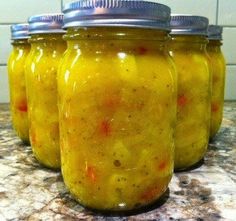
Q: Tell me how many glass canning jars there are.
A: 5